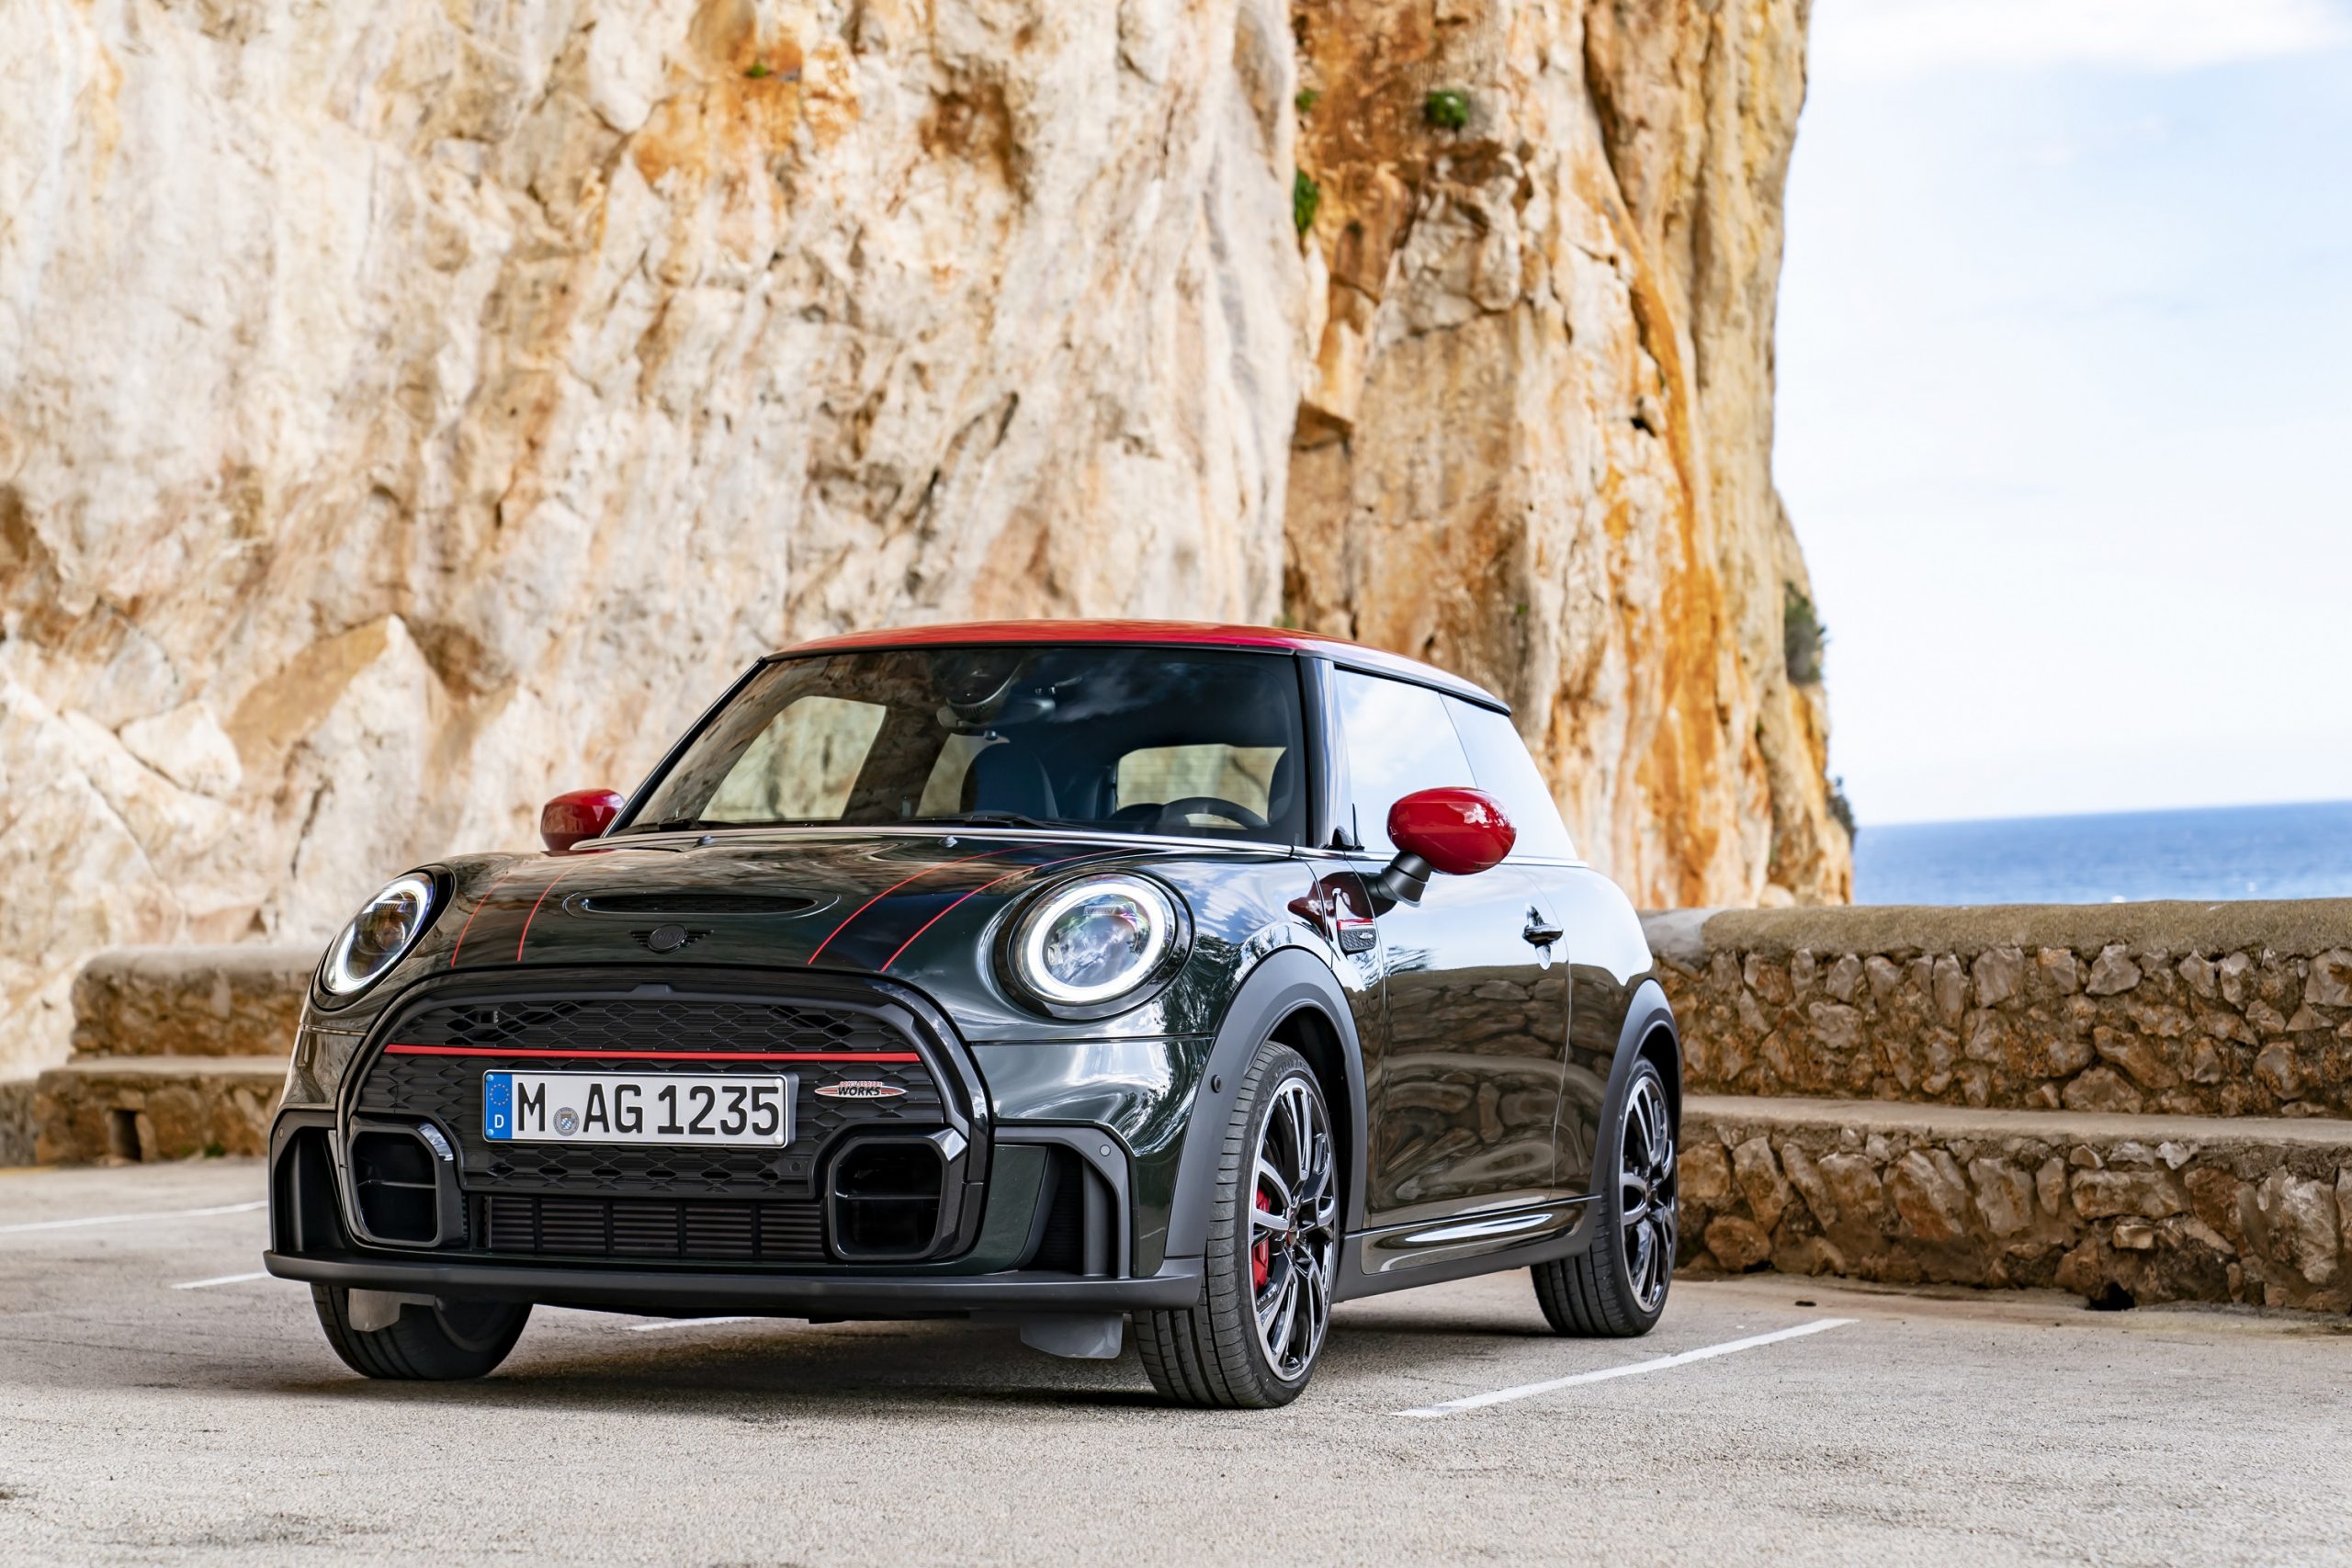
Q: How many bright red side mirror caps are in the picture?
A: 2